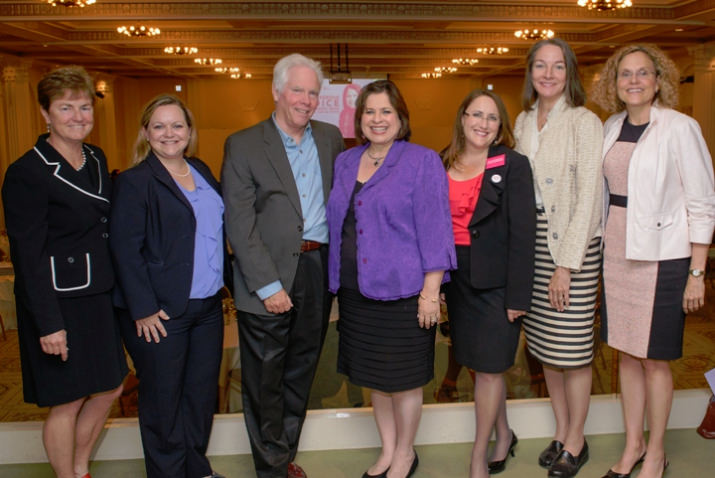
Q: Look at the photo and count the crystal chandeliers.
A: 12